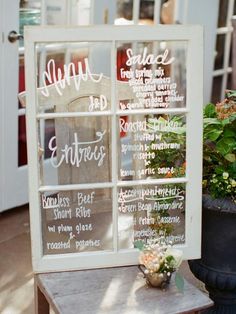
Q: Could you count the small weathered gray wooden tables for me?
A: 1